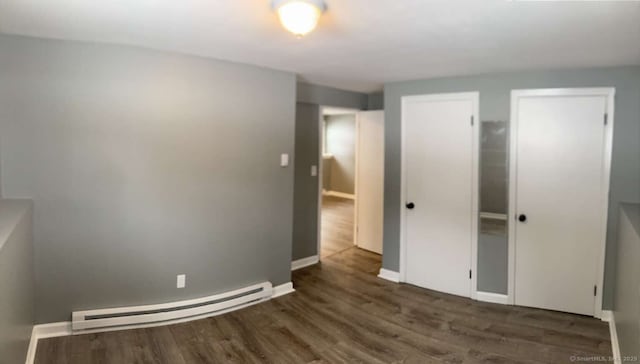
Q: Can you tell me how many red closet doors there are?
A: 0